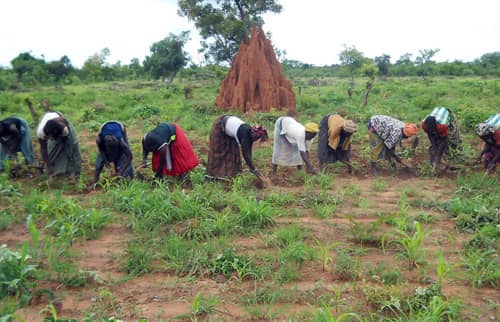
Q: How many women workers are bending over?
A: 10